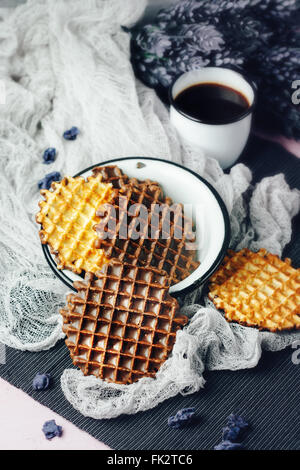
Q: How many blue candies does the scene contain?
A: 8